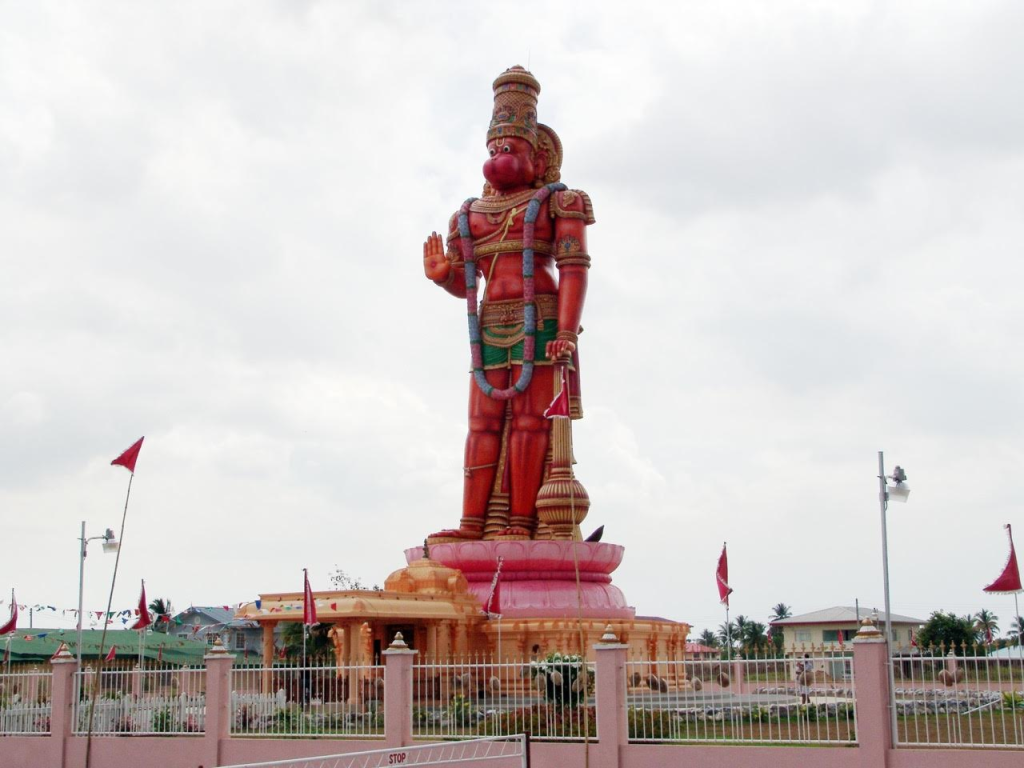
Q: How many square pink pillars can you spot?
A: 5